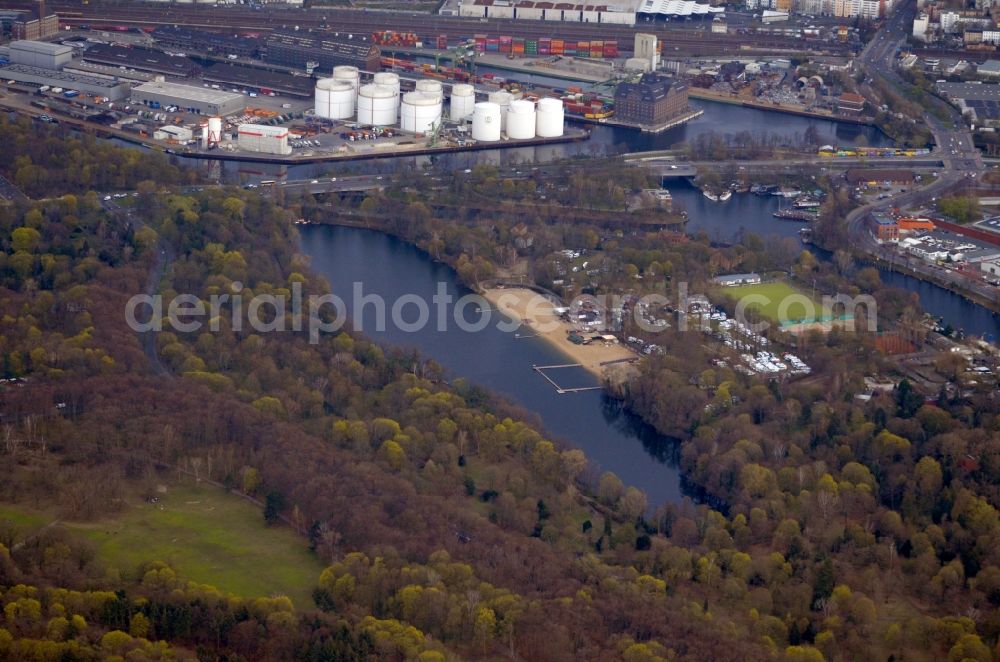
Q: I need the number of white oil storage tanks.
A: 11